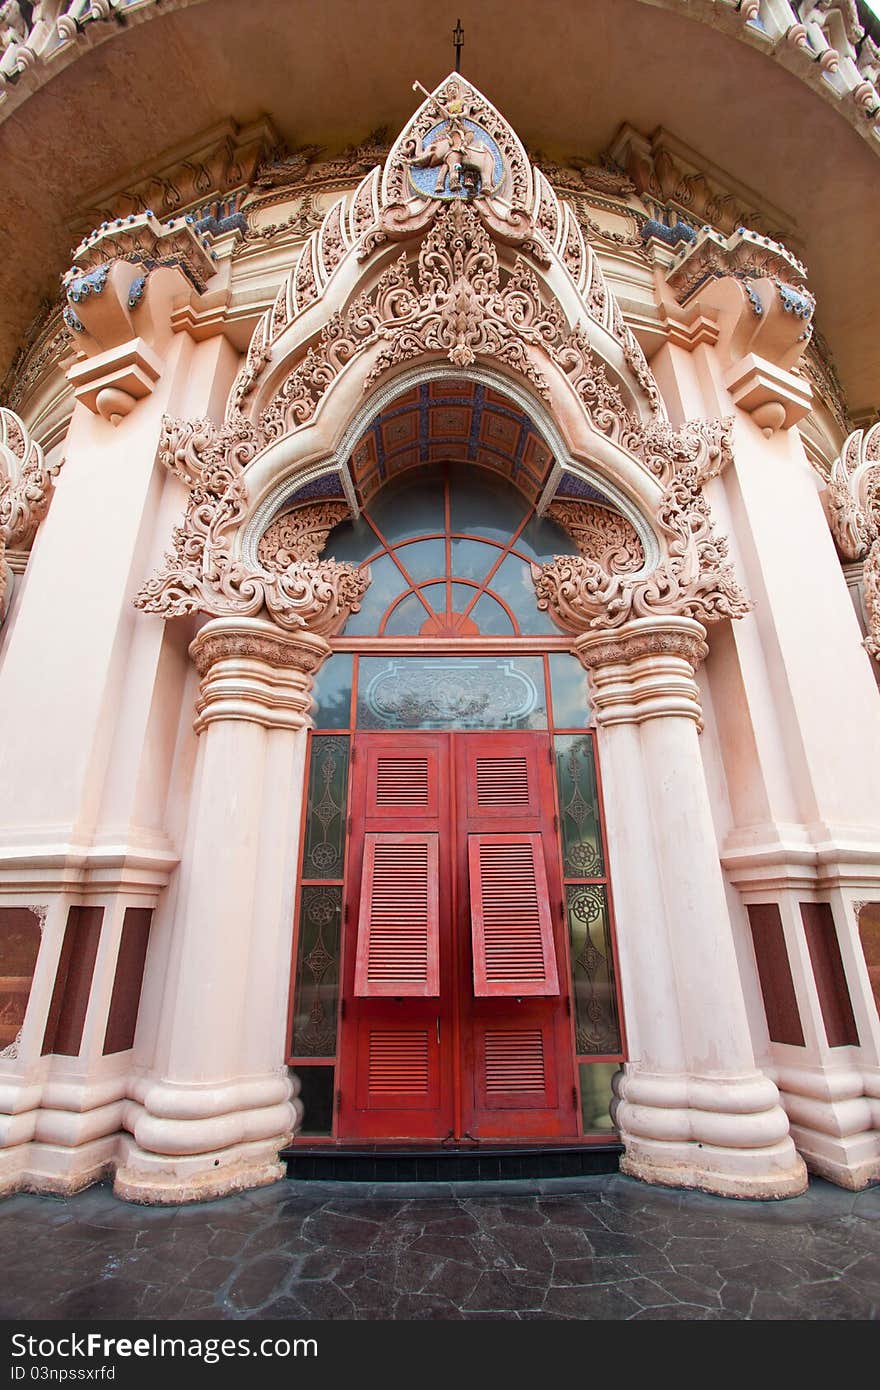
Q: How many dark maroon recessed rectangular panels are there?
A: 4